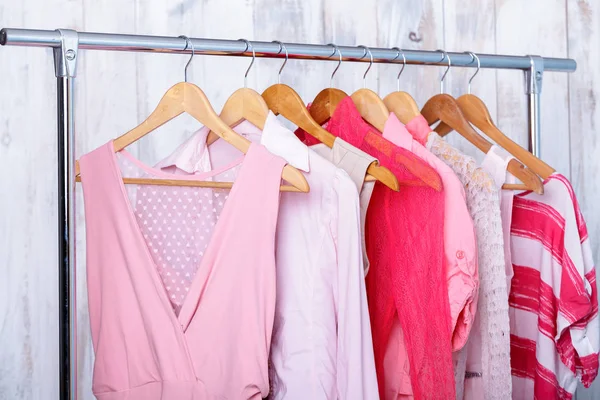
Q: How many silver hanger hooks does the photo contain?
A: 8